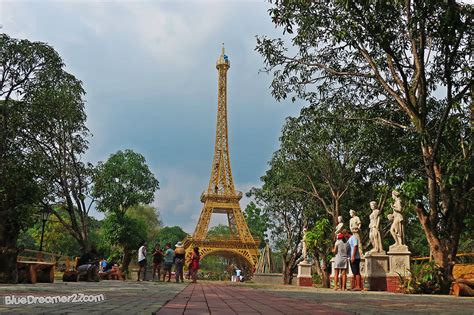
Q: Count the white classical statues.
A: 5